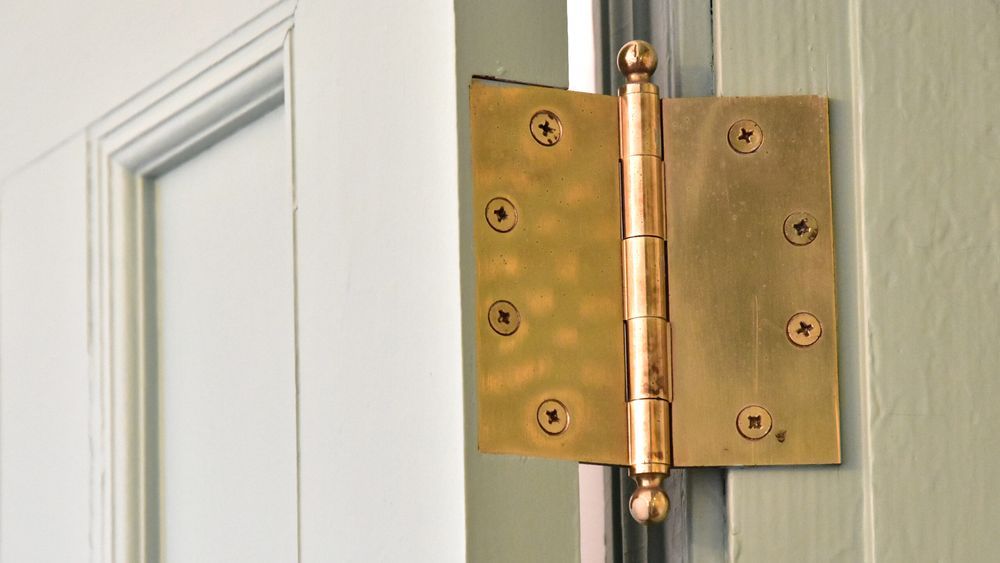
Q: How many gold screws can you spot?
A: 8